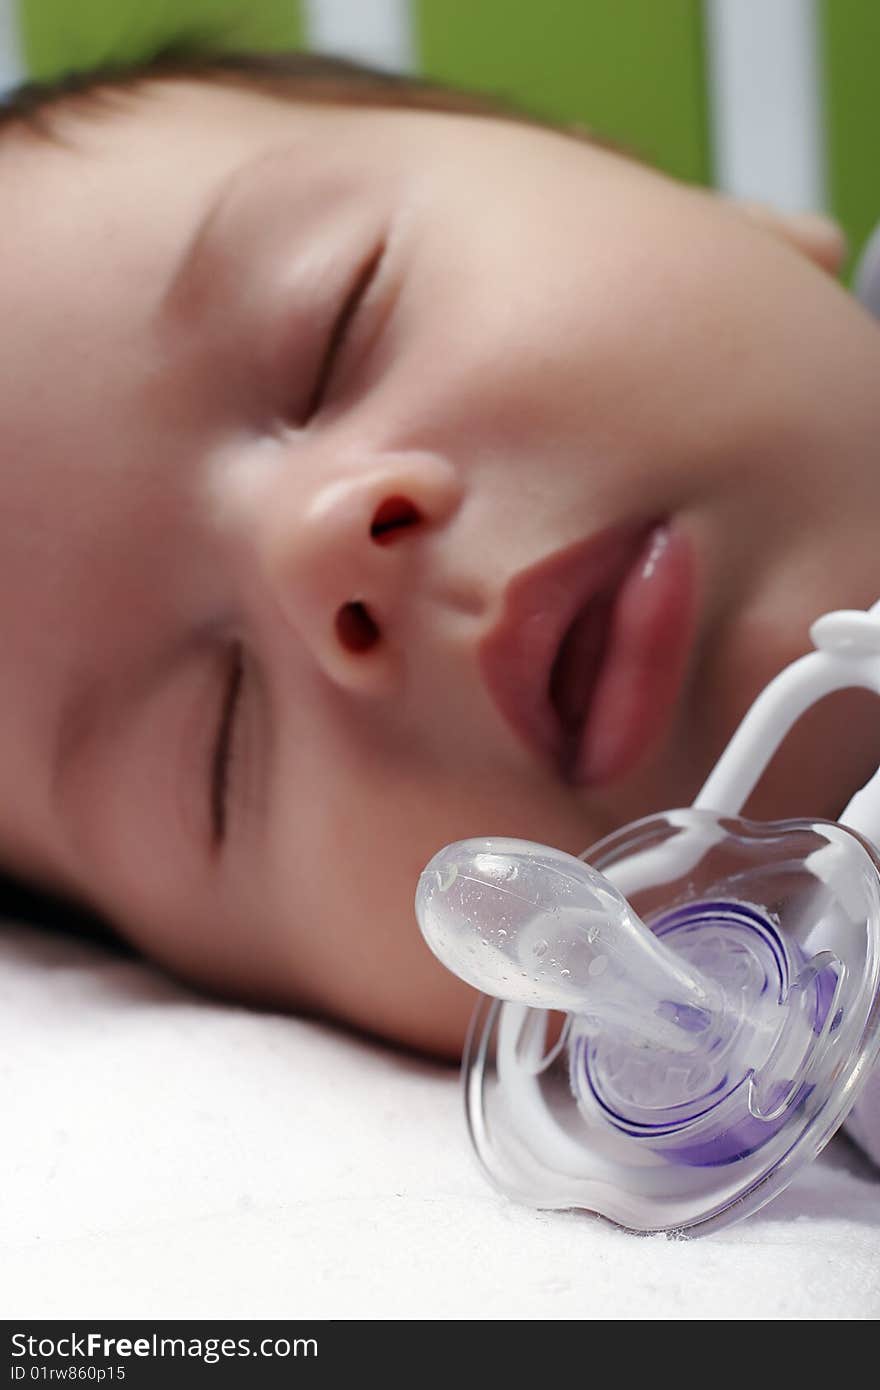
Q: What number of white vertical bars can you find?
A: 3